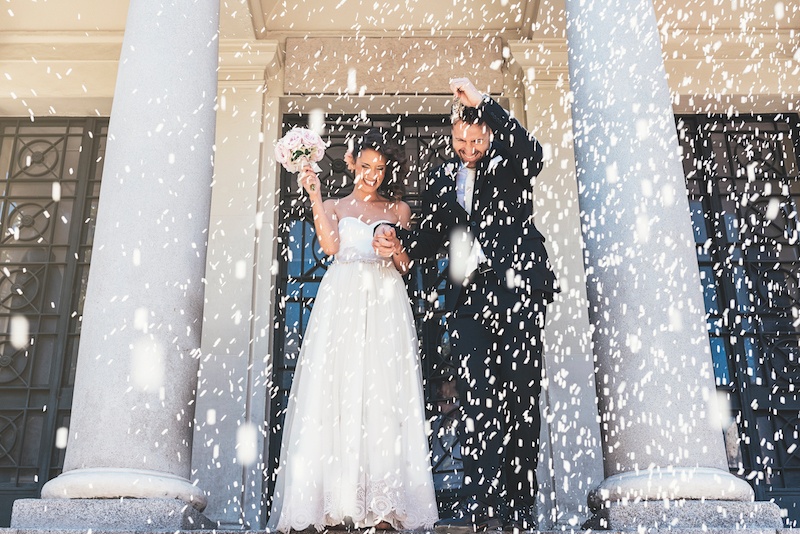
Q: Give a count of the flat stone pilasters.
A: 2